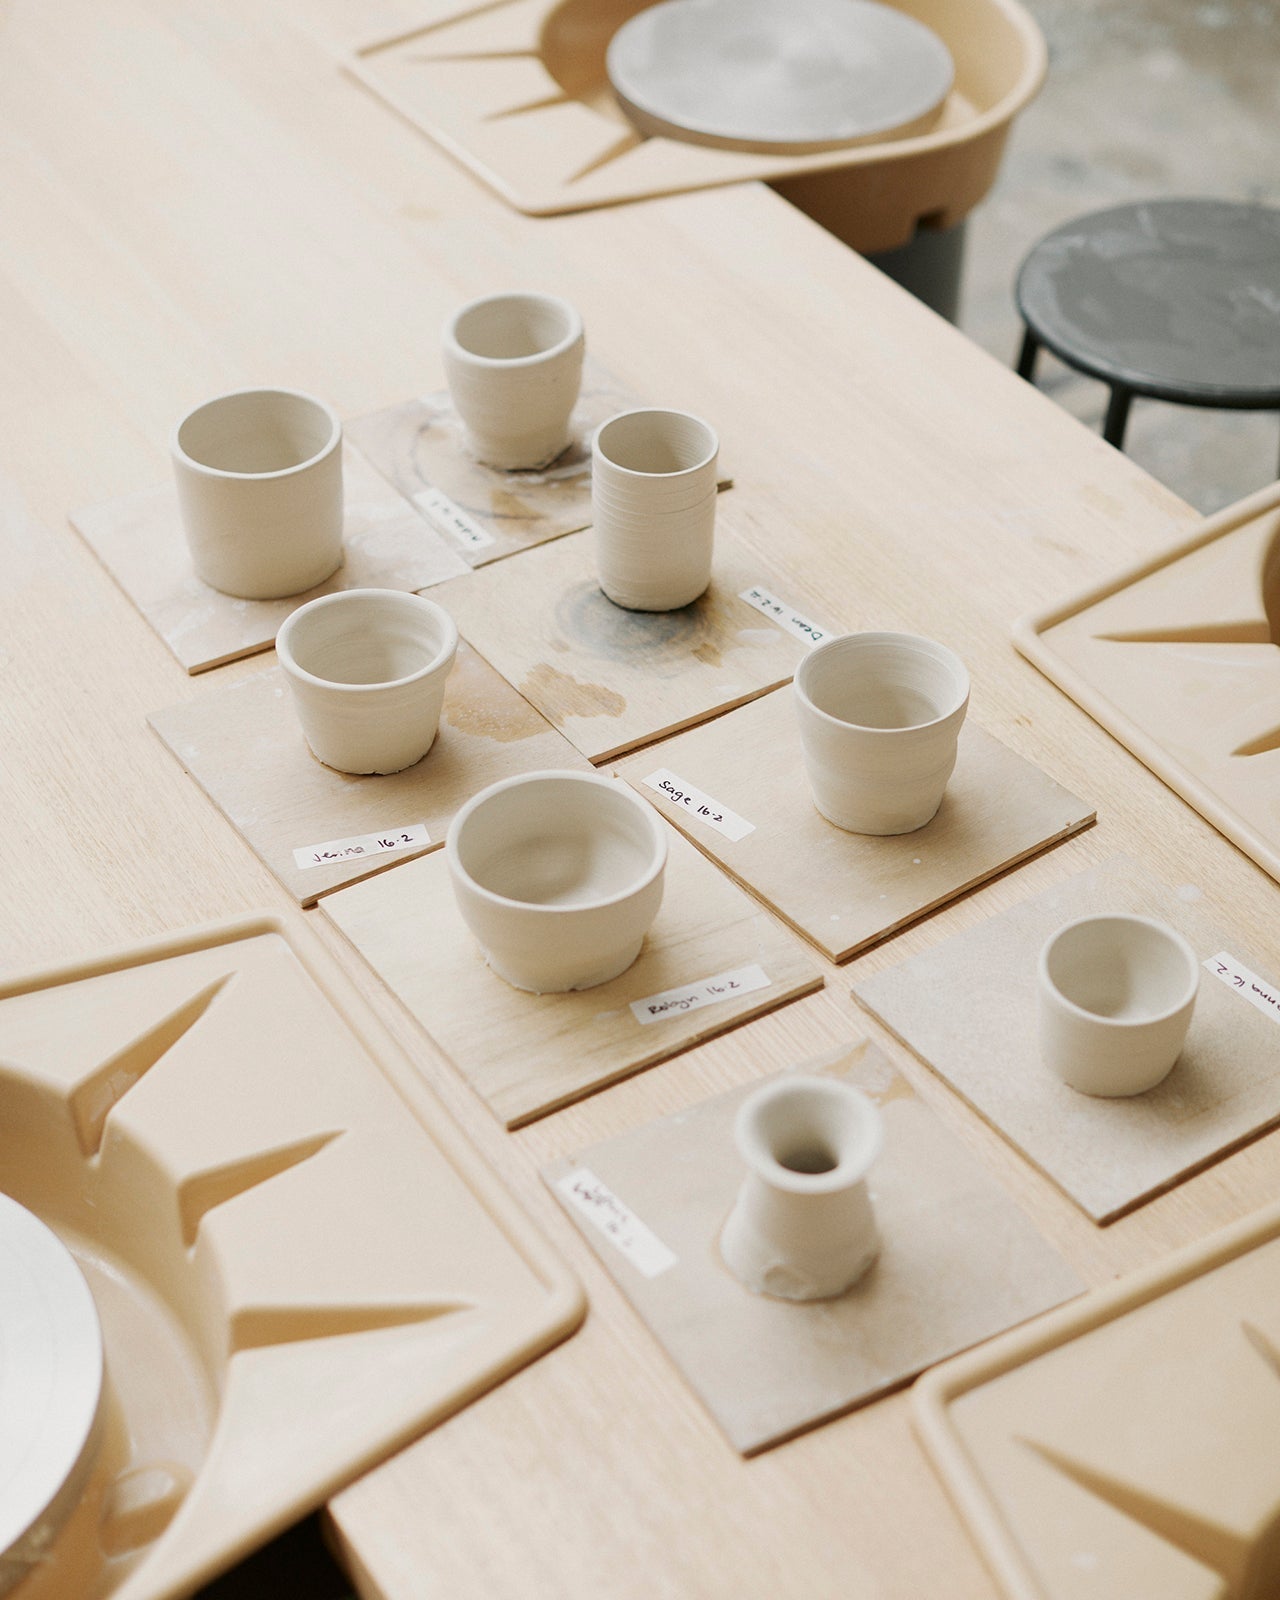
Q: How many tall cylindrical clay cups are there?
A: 1